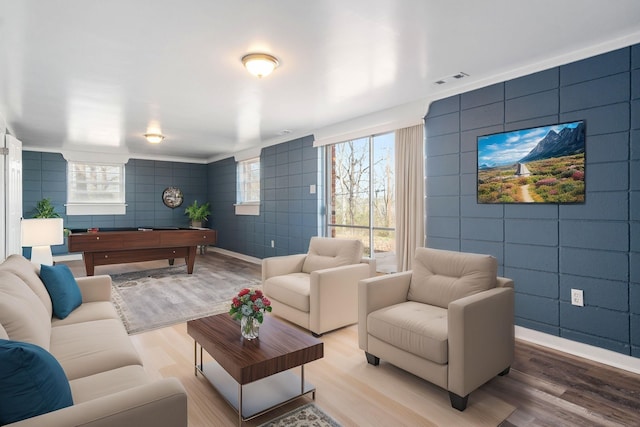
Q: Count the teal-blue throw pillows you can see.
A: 2